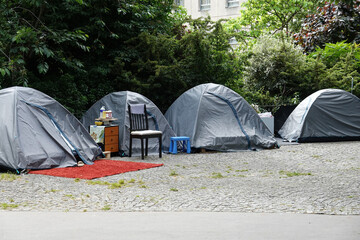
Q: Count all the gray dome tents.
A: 4